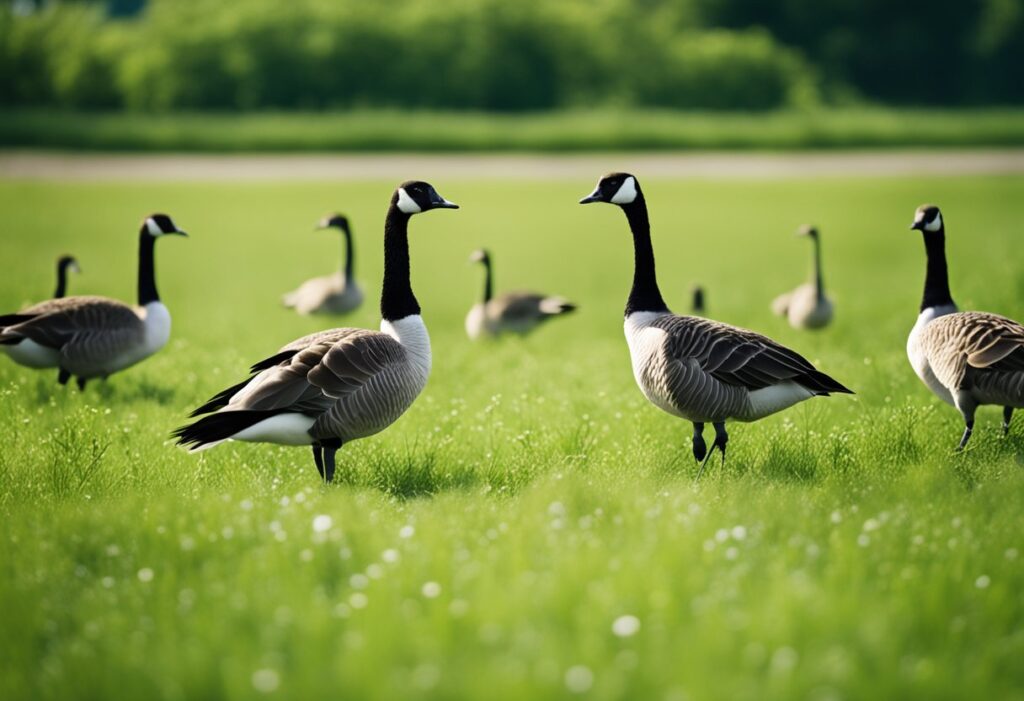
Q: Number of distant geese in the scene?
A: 5